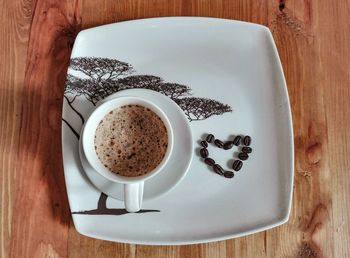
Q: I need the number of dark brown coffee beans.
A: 13